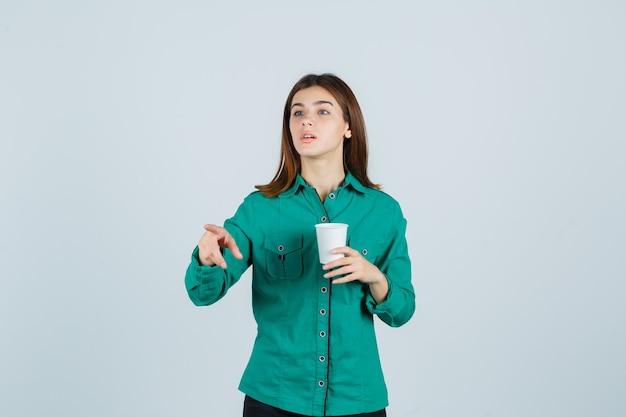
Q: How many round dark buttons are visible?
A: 9